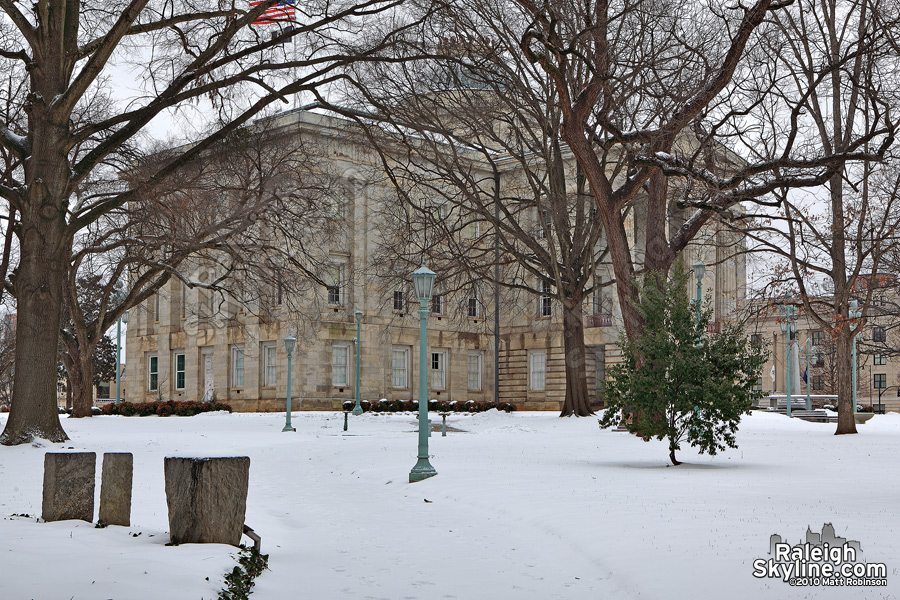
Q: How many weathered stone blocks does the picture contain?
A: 3